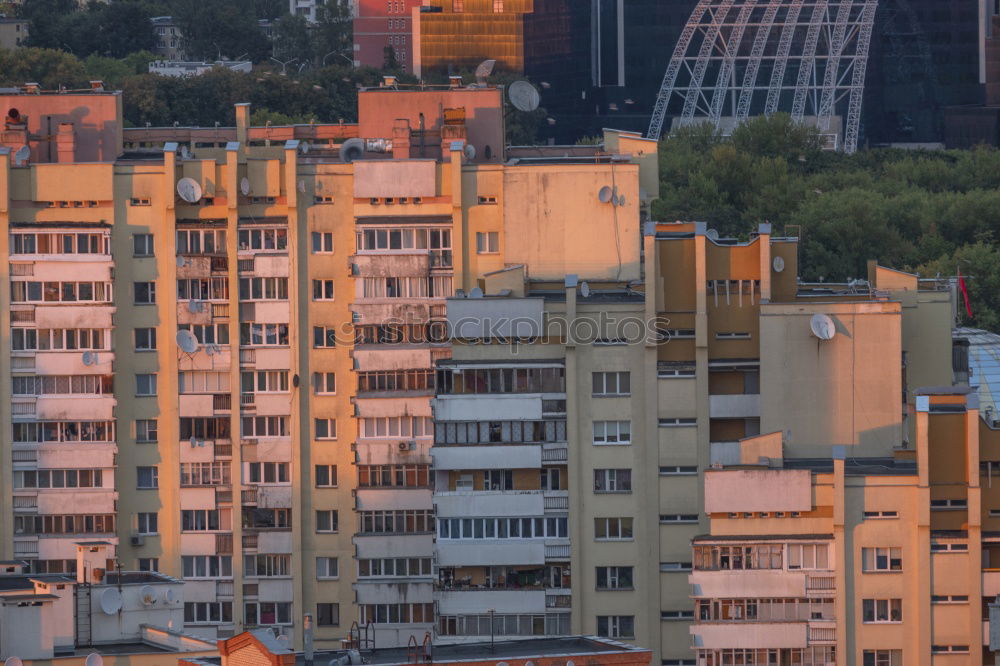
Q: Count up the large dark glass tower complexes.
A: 1